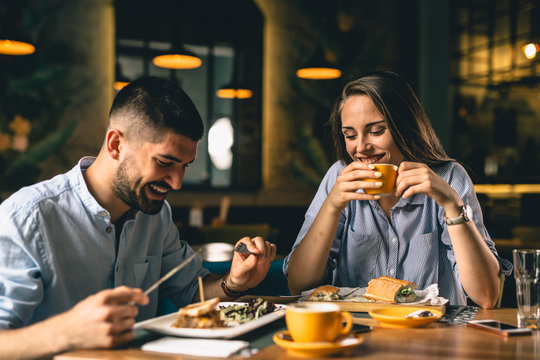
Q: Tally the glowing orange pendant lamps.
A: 5